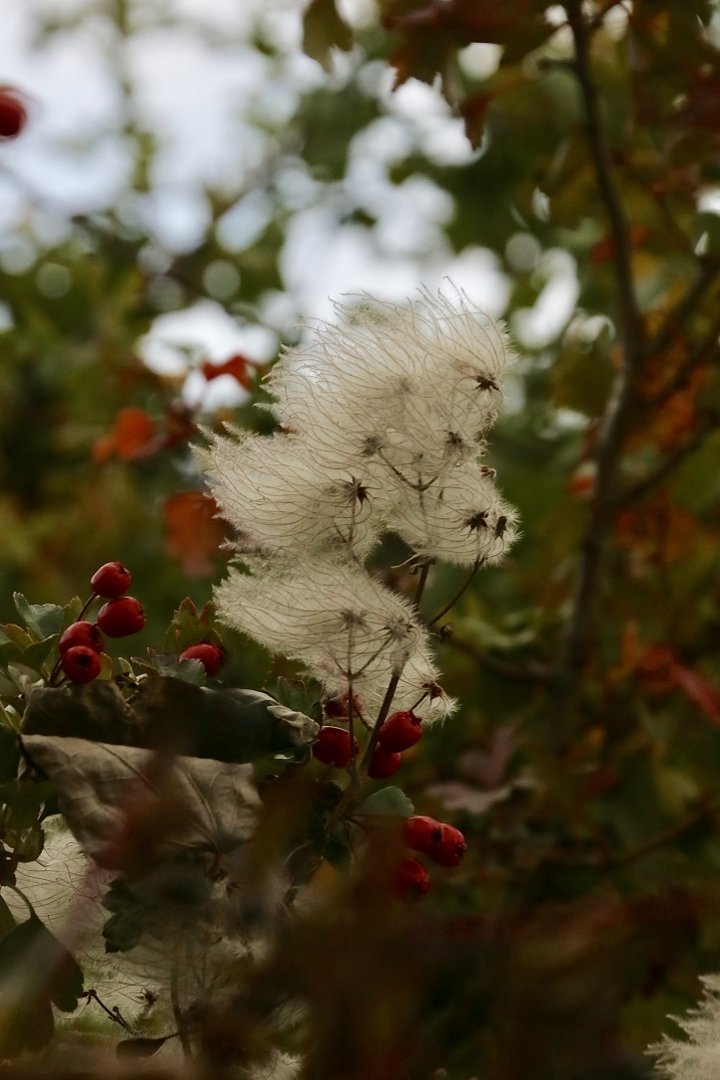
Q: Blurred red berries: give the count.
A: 1